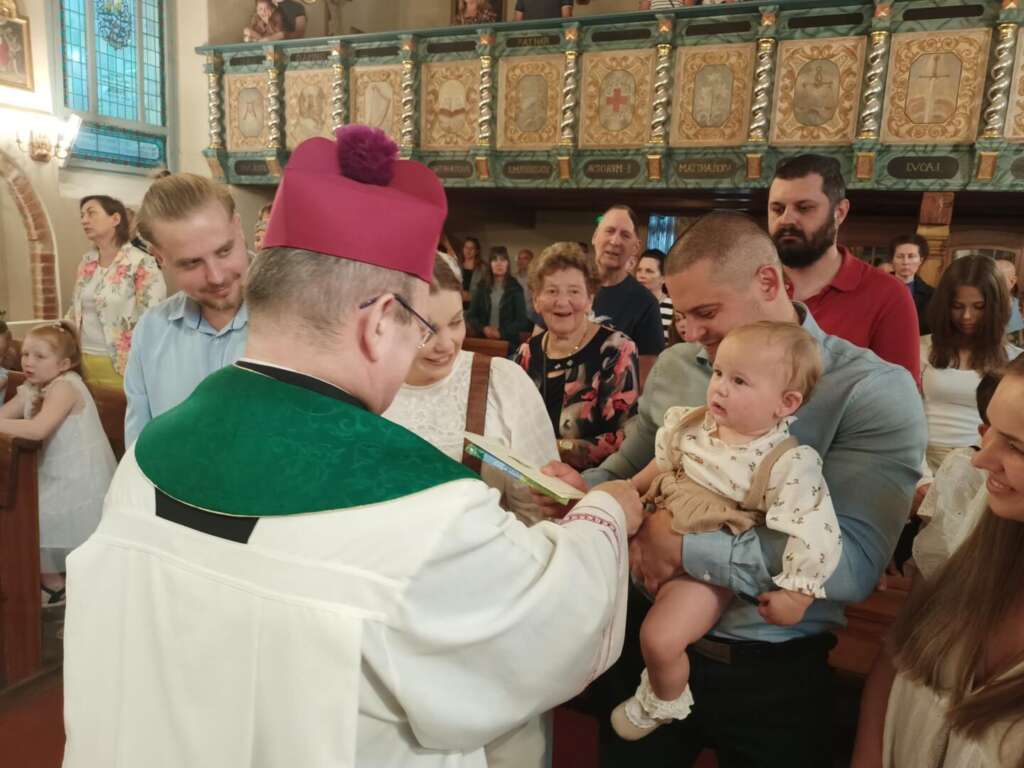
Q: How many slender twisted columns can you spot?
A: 10